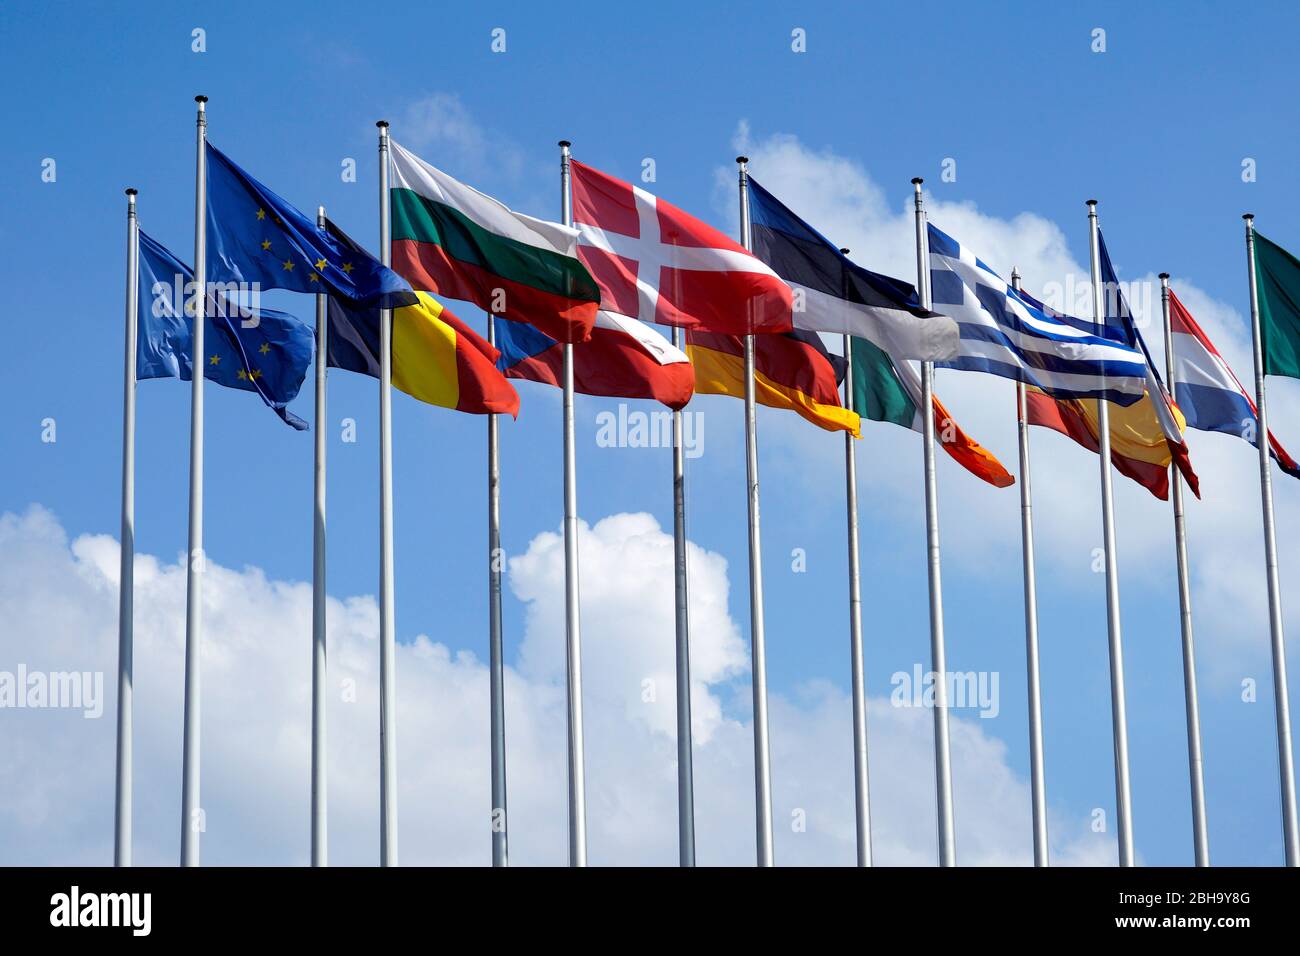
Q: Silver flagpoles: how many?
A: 14